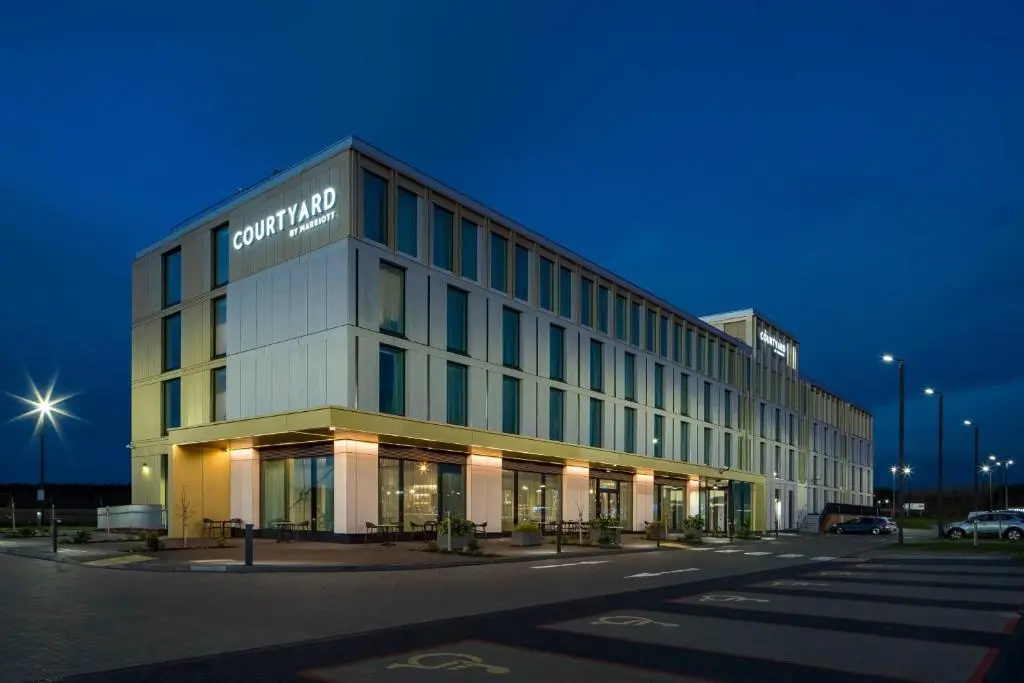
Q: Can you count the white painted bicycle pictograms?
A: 0